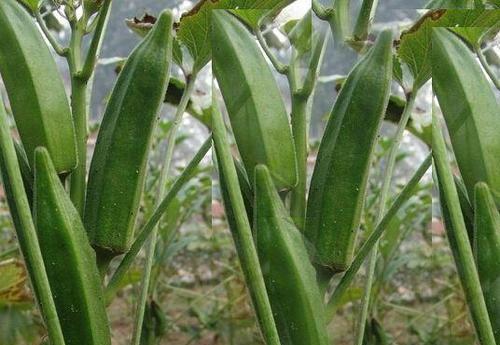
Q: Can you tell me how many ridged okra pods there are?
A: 8